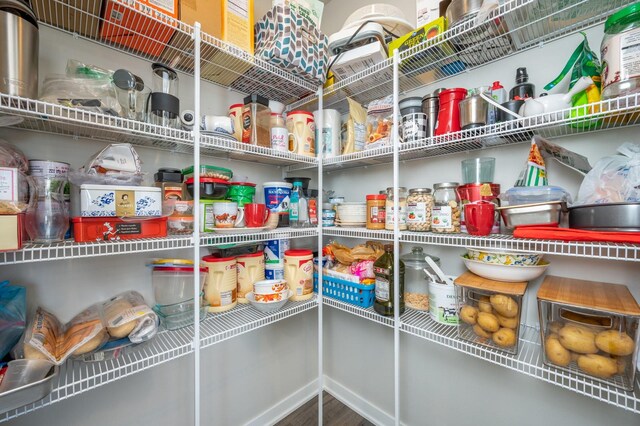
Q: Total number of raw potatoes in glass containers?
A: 11